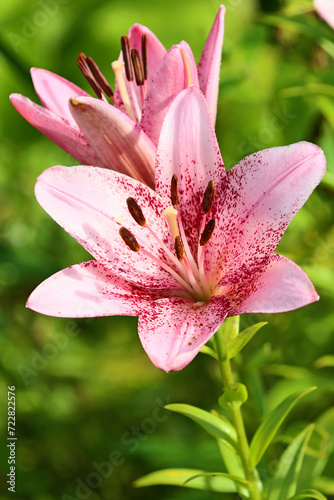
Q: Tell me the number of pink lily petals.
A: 12